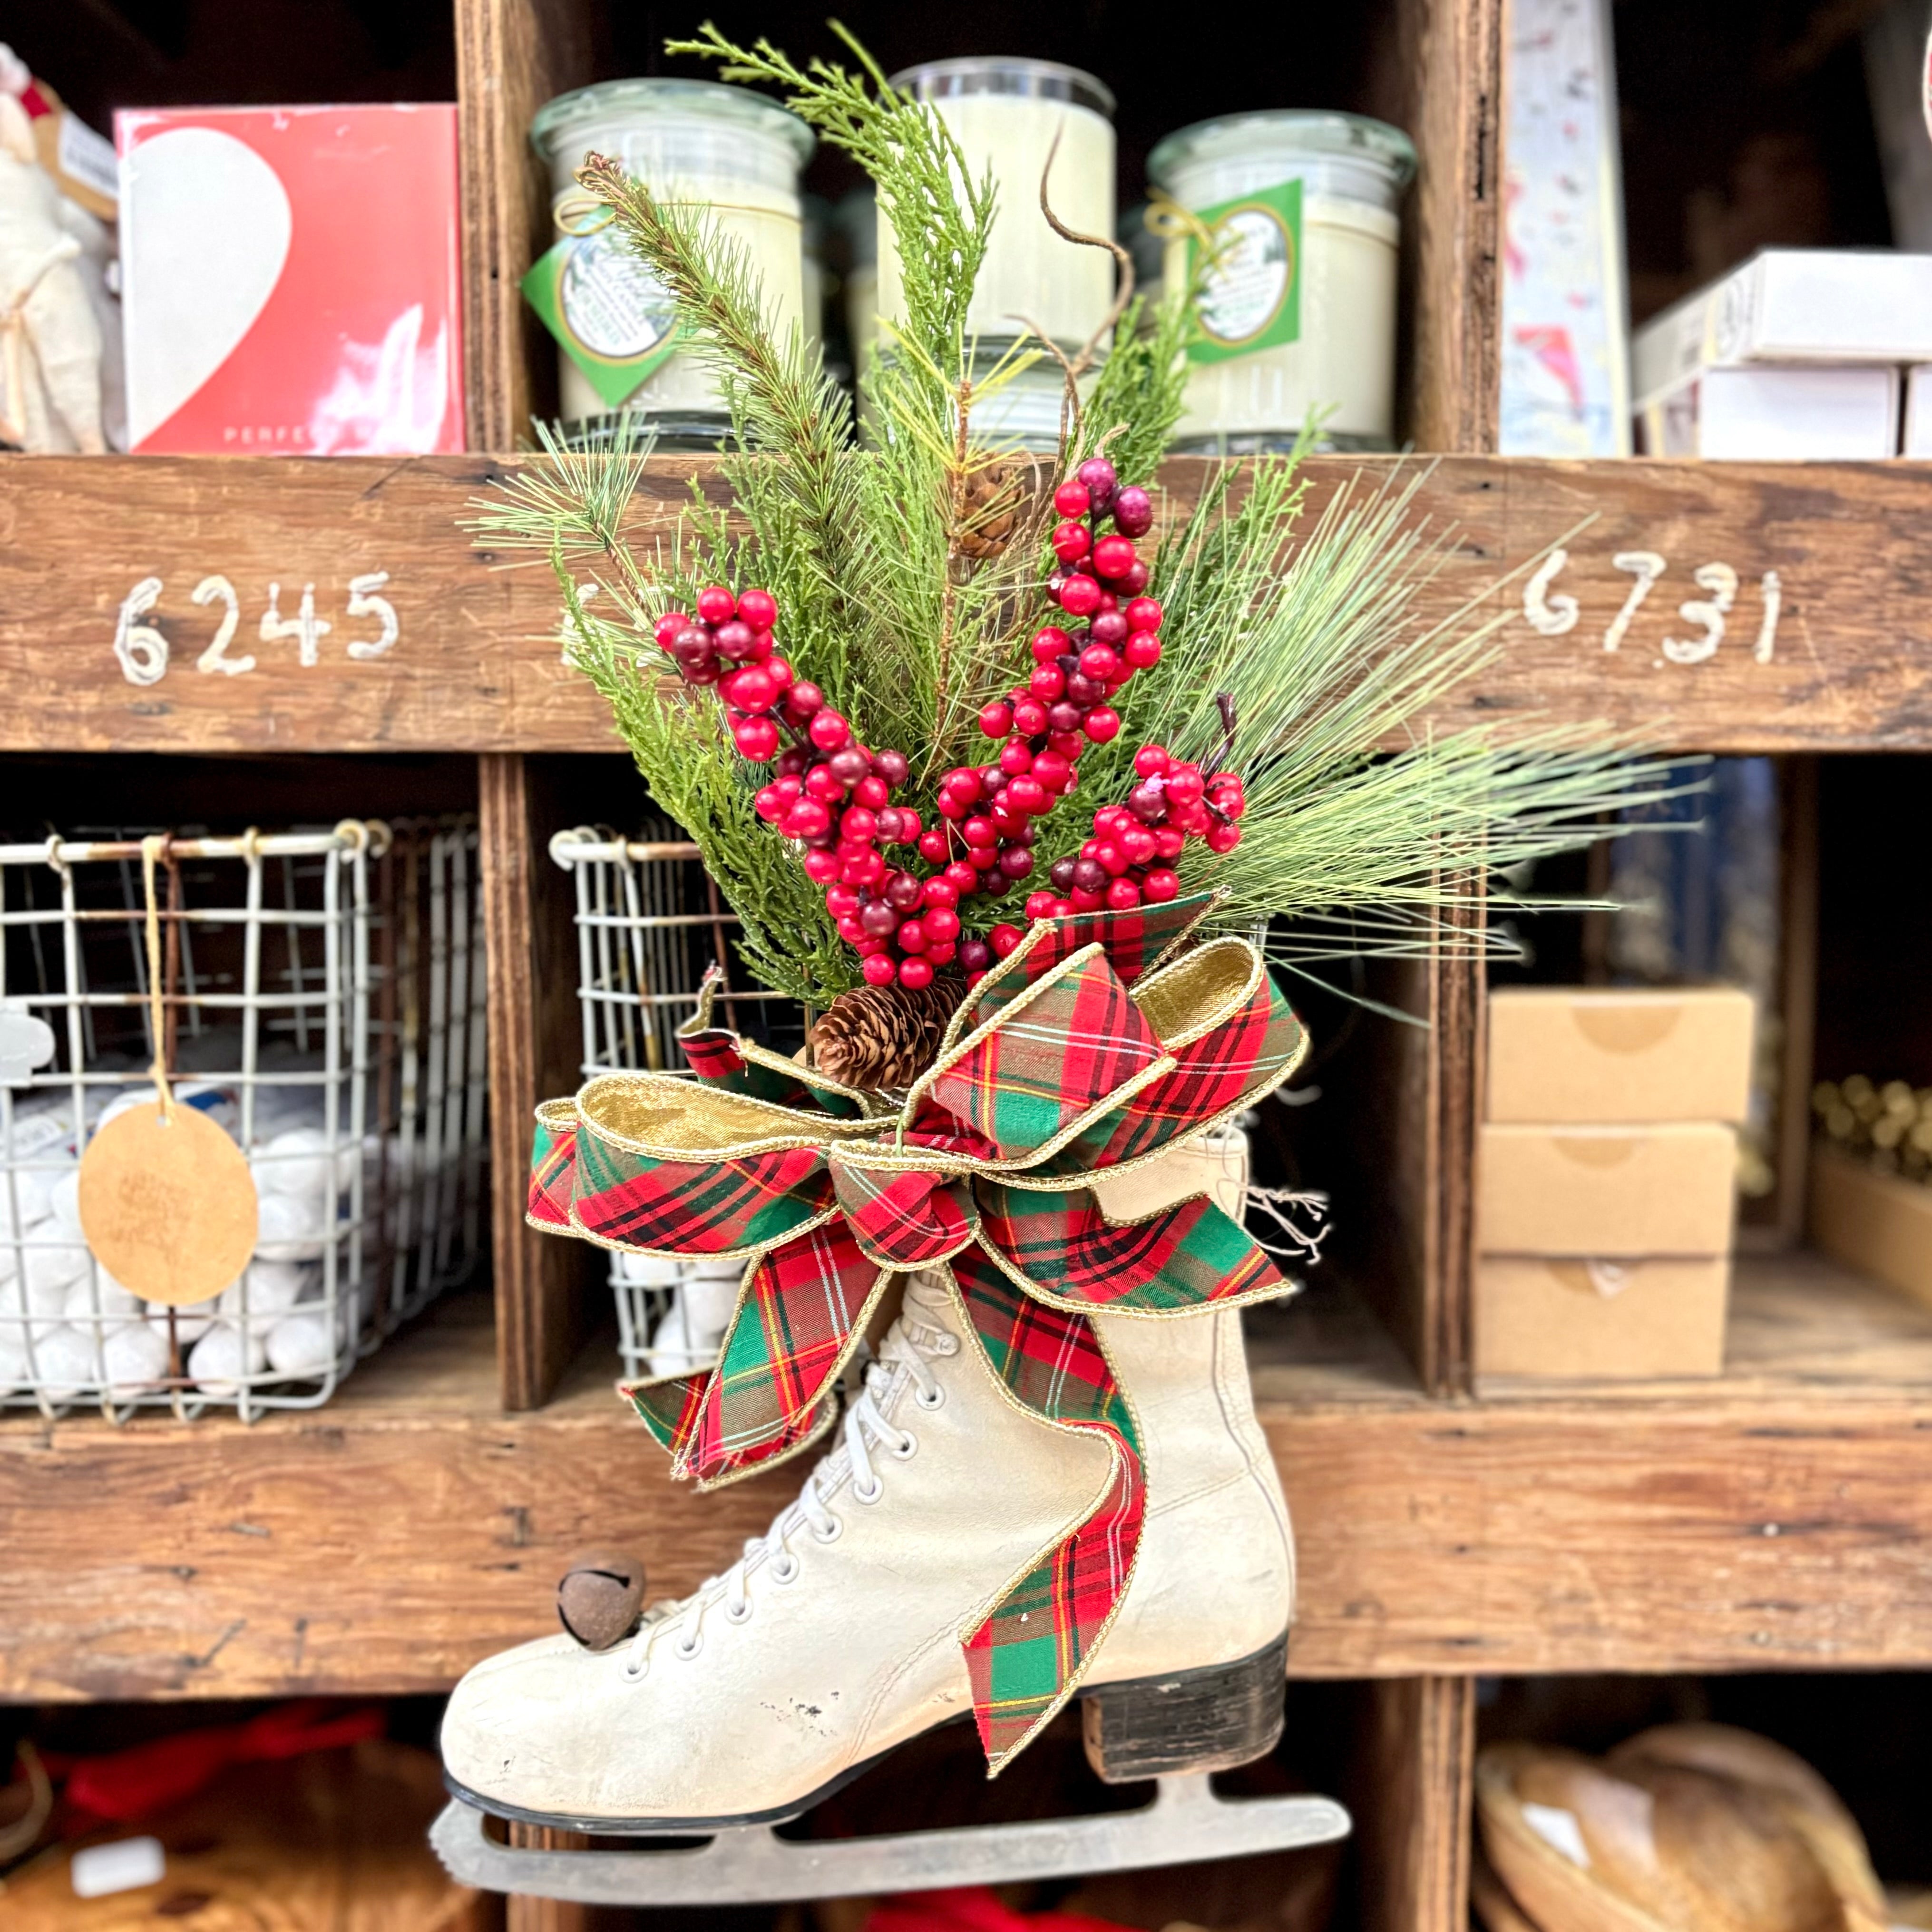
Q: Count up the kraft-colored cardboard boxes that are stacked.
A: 3